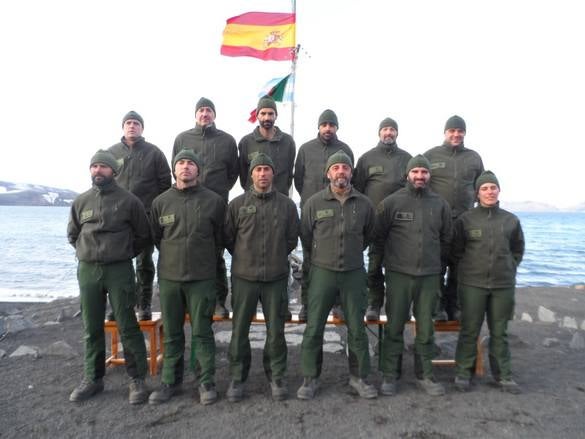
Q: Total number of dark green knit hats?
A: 12